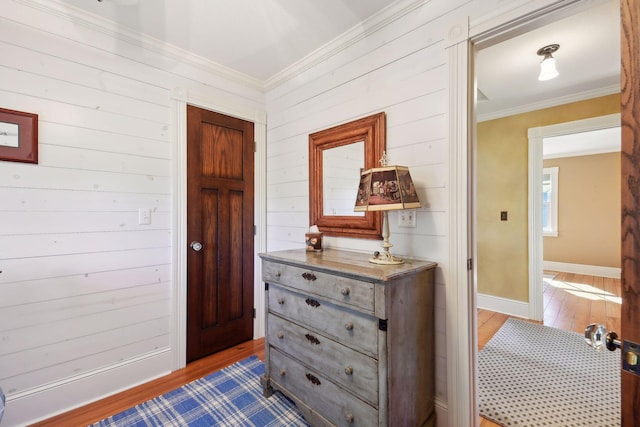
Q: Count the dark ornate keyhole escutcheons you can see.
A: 4